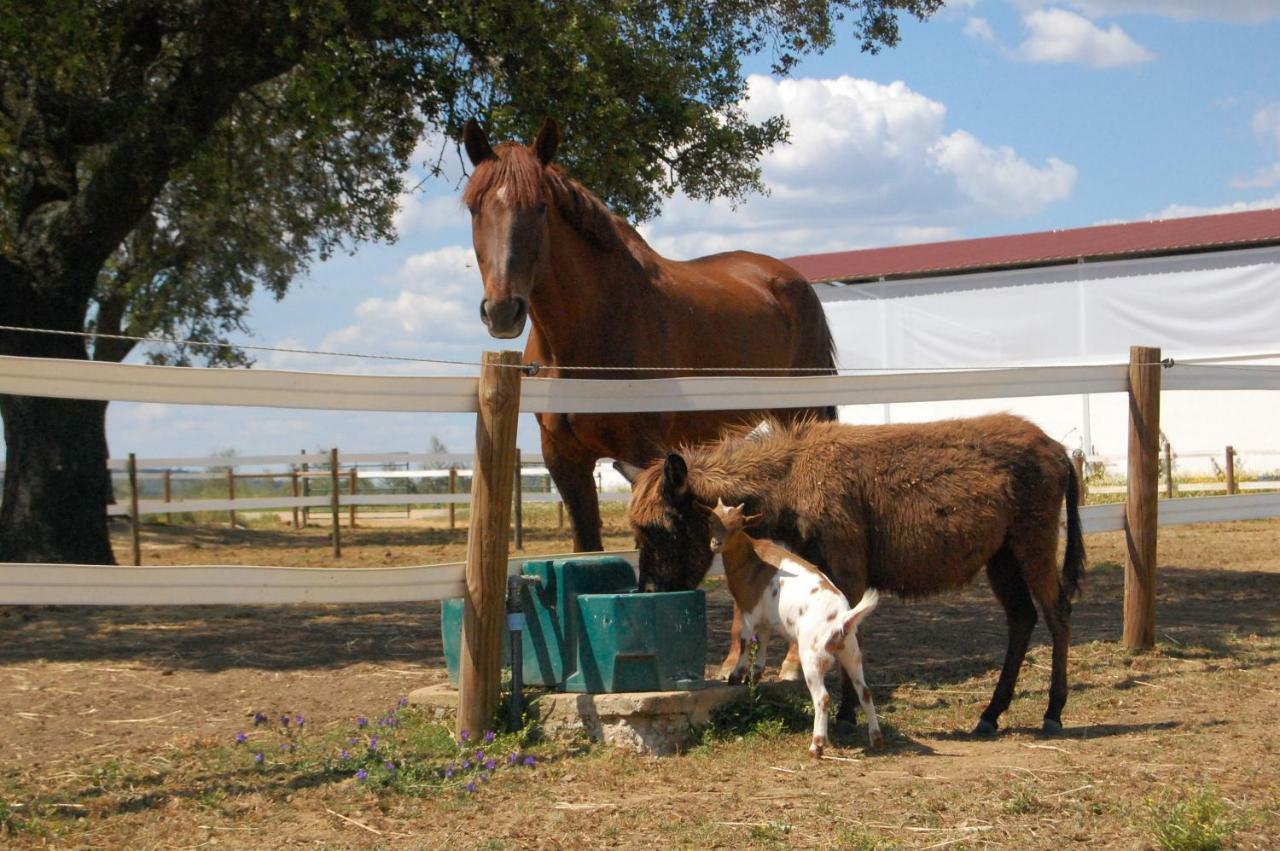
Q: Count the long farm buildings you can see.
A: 1